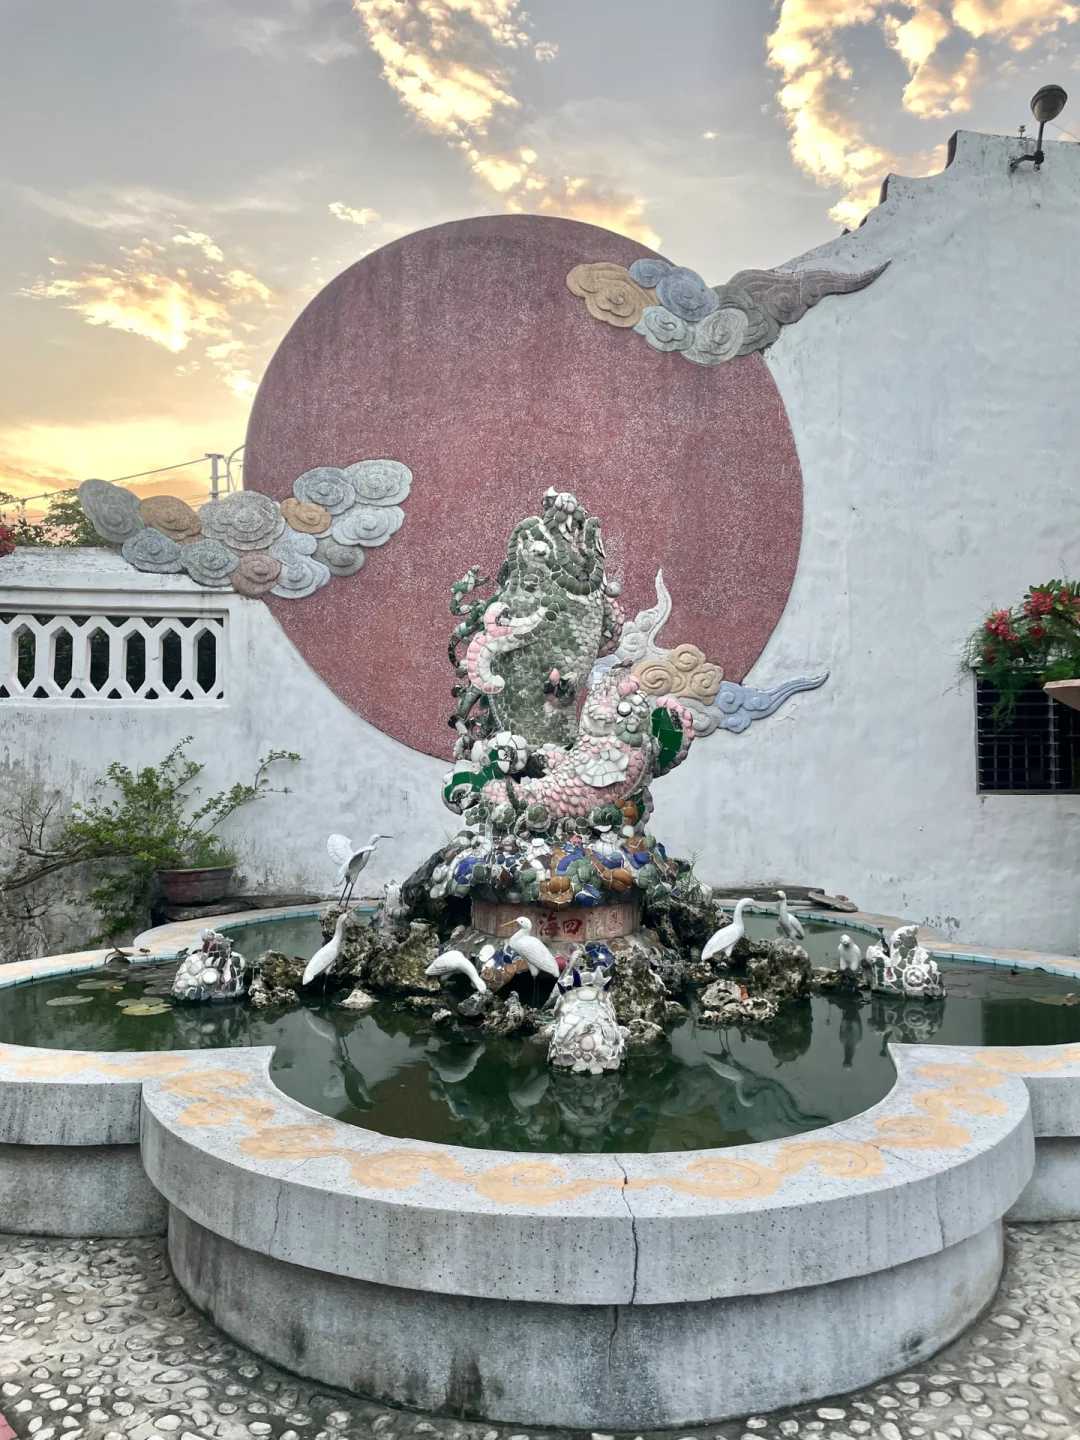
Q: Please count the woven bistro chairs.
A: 0